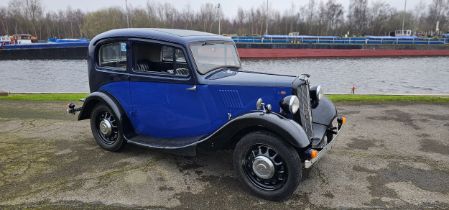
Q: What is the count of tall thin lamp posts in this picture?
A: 4